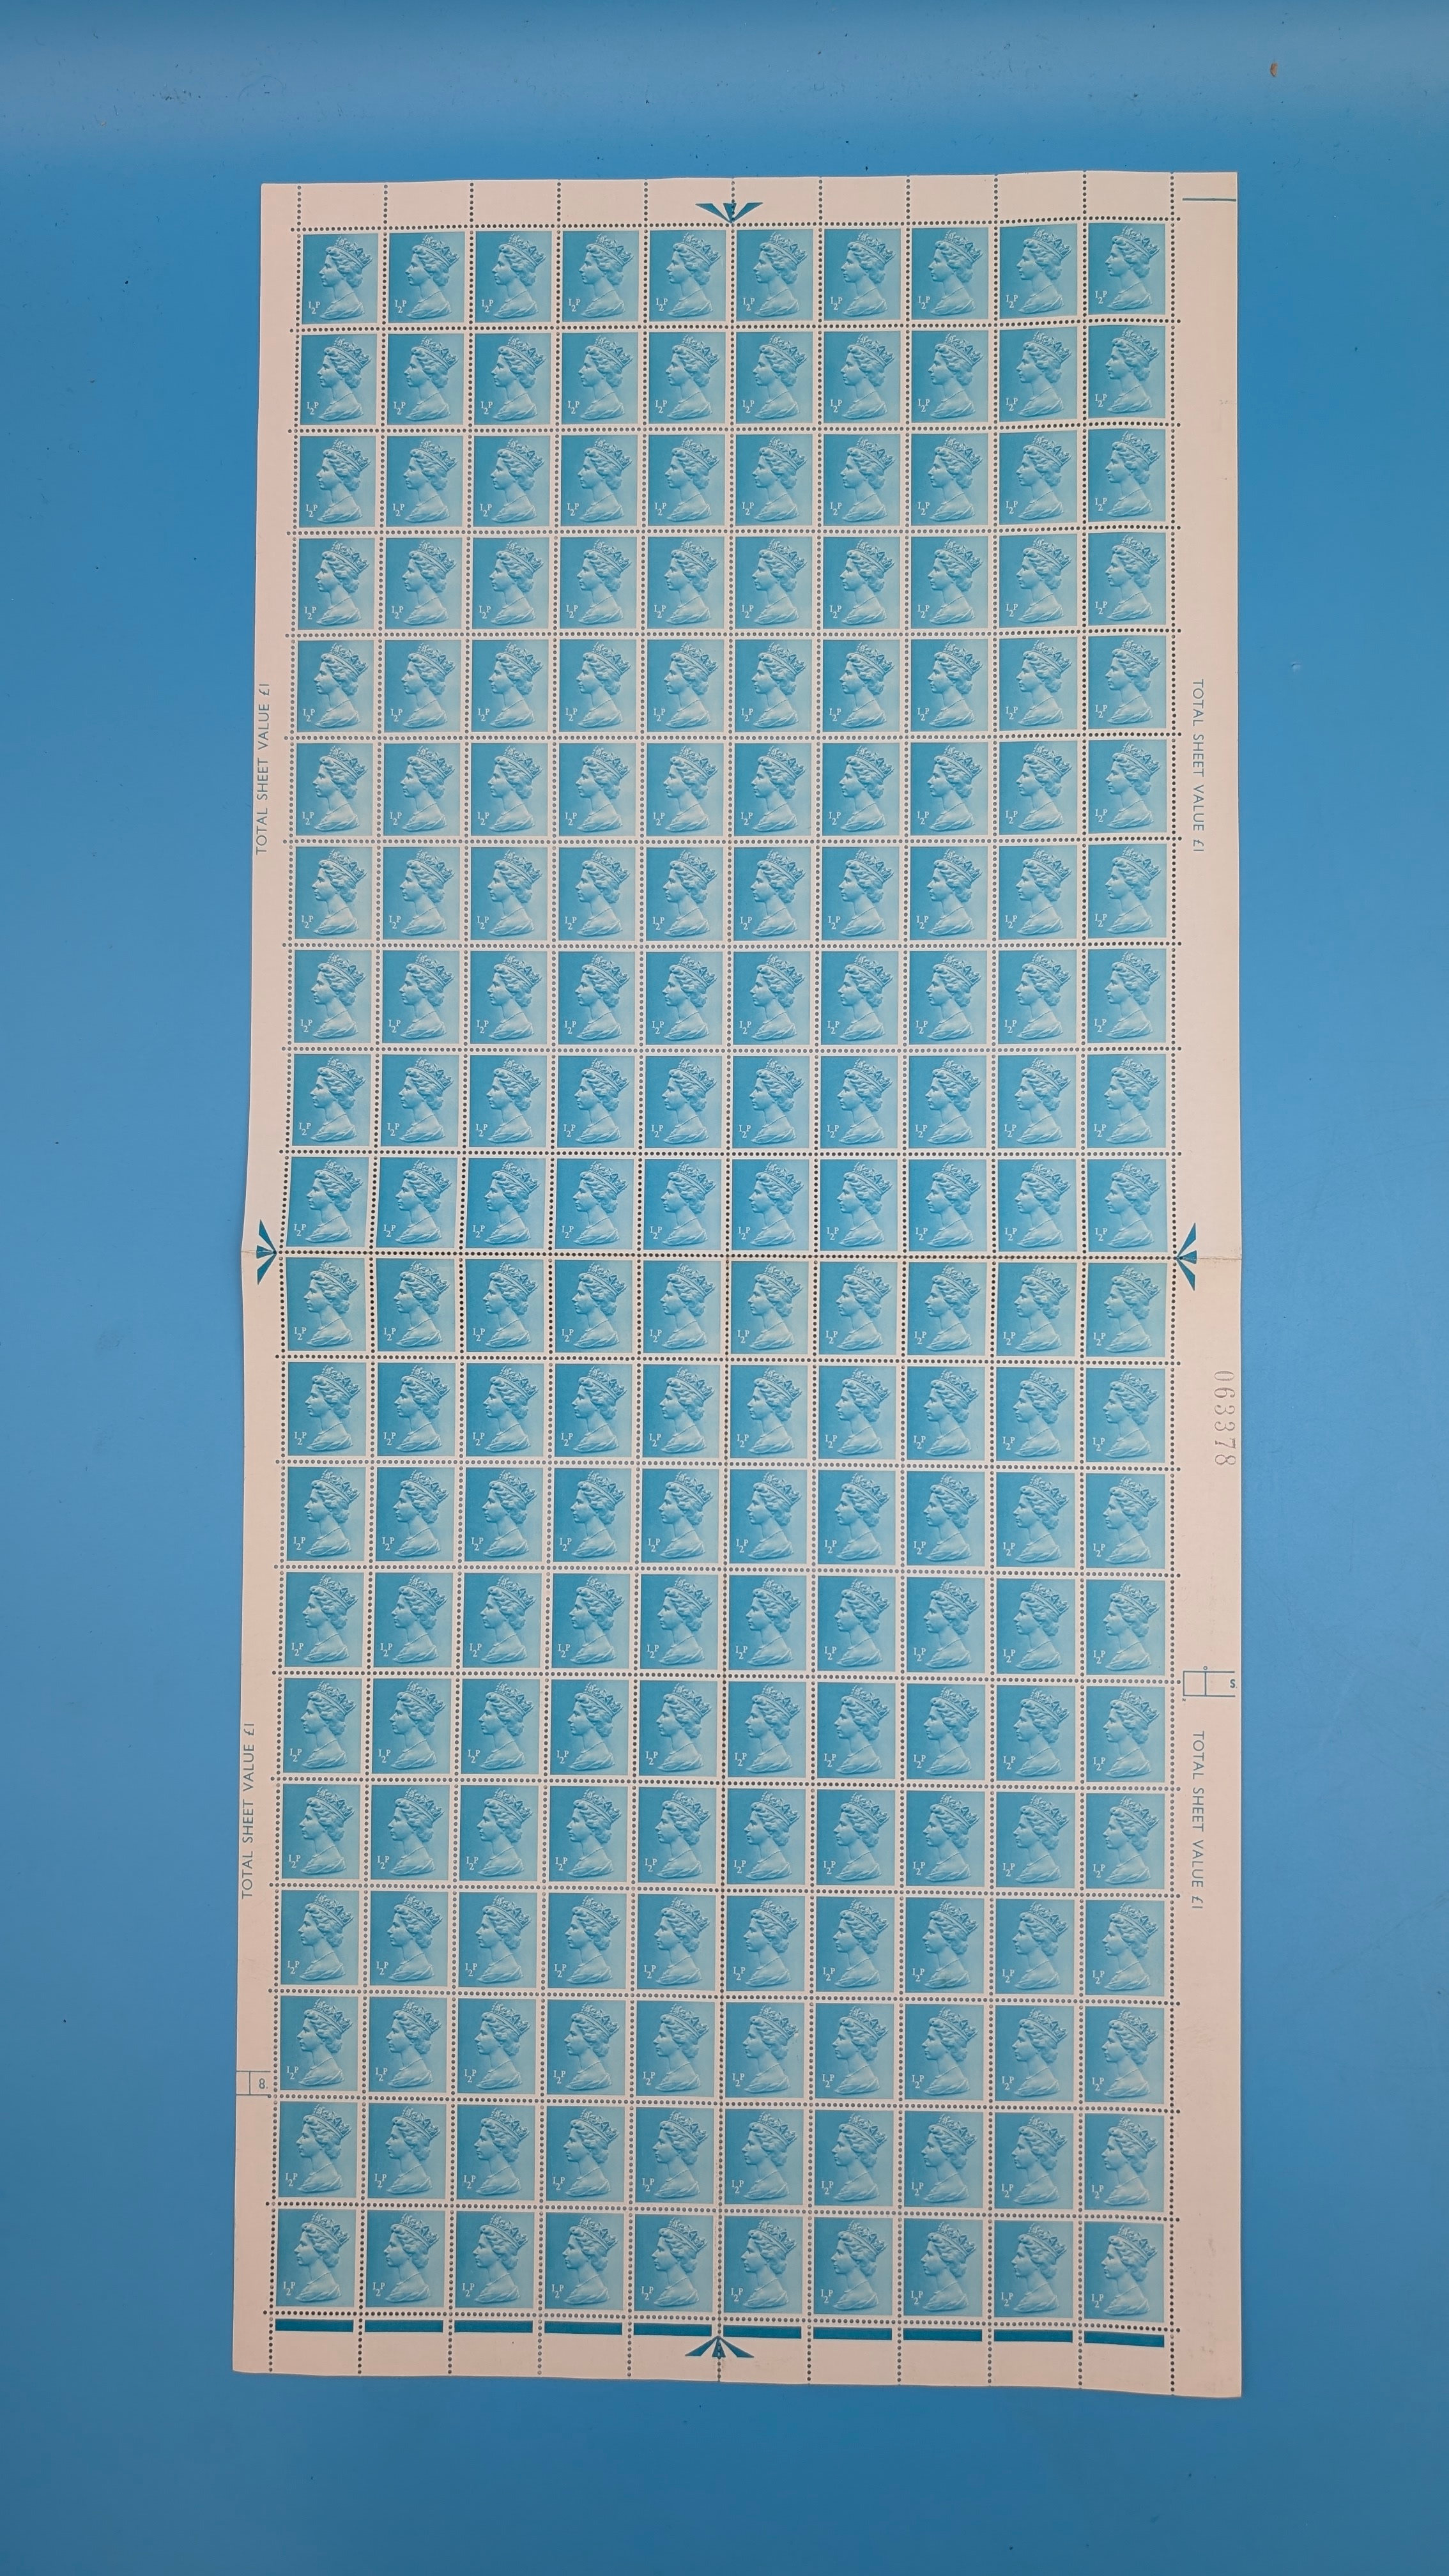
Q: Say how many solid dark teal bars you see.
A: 10